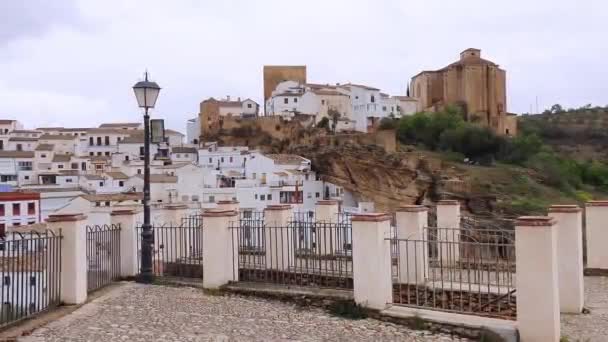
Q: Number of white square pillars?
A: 13